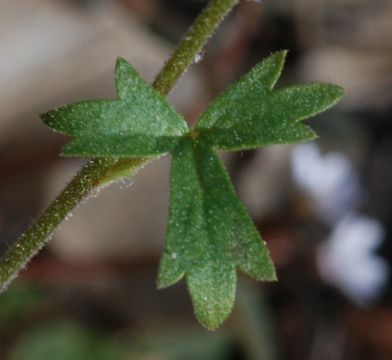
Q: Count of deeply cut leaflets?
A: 3